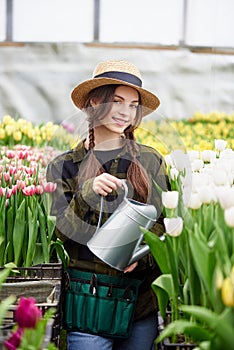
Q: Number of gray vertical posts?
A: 3